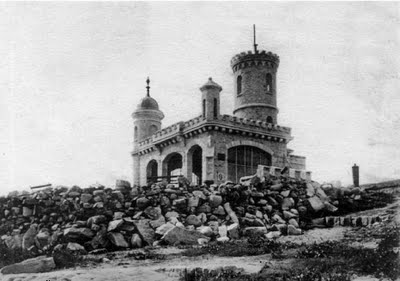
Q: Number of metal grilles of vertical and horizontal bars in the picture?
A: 1